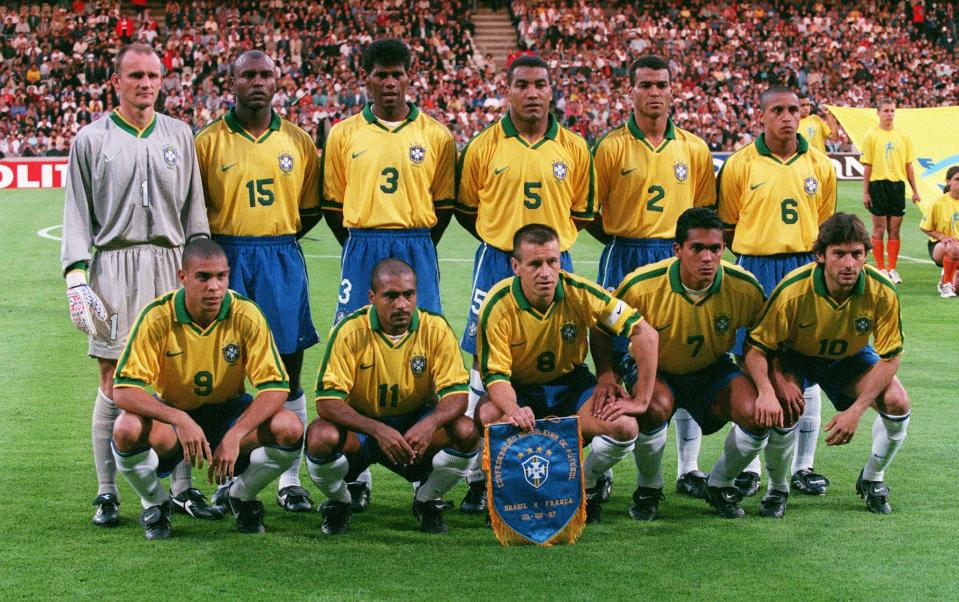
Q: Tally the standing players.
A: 6